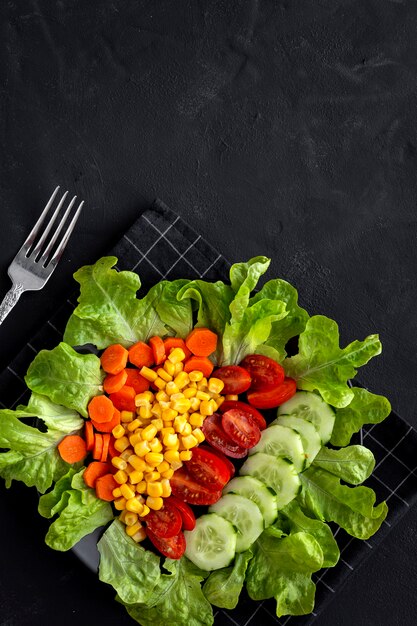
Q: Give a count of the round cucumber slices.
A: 7